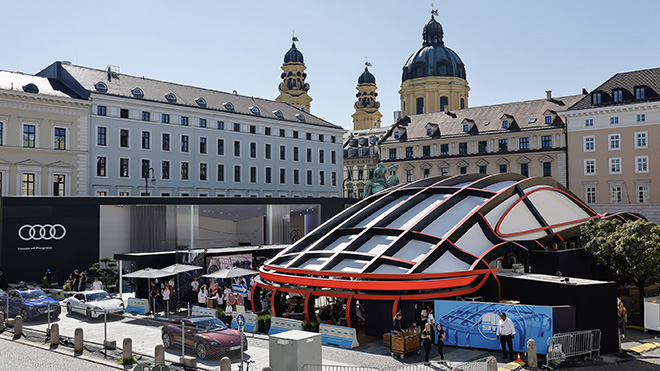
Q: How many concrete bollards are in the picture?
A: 10